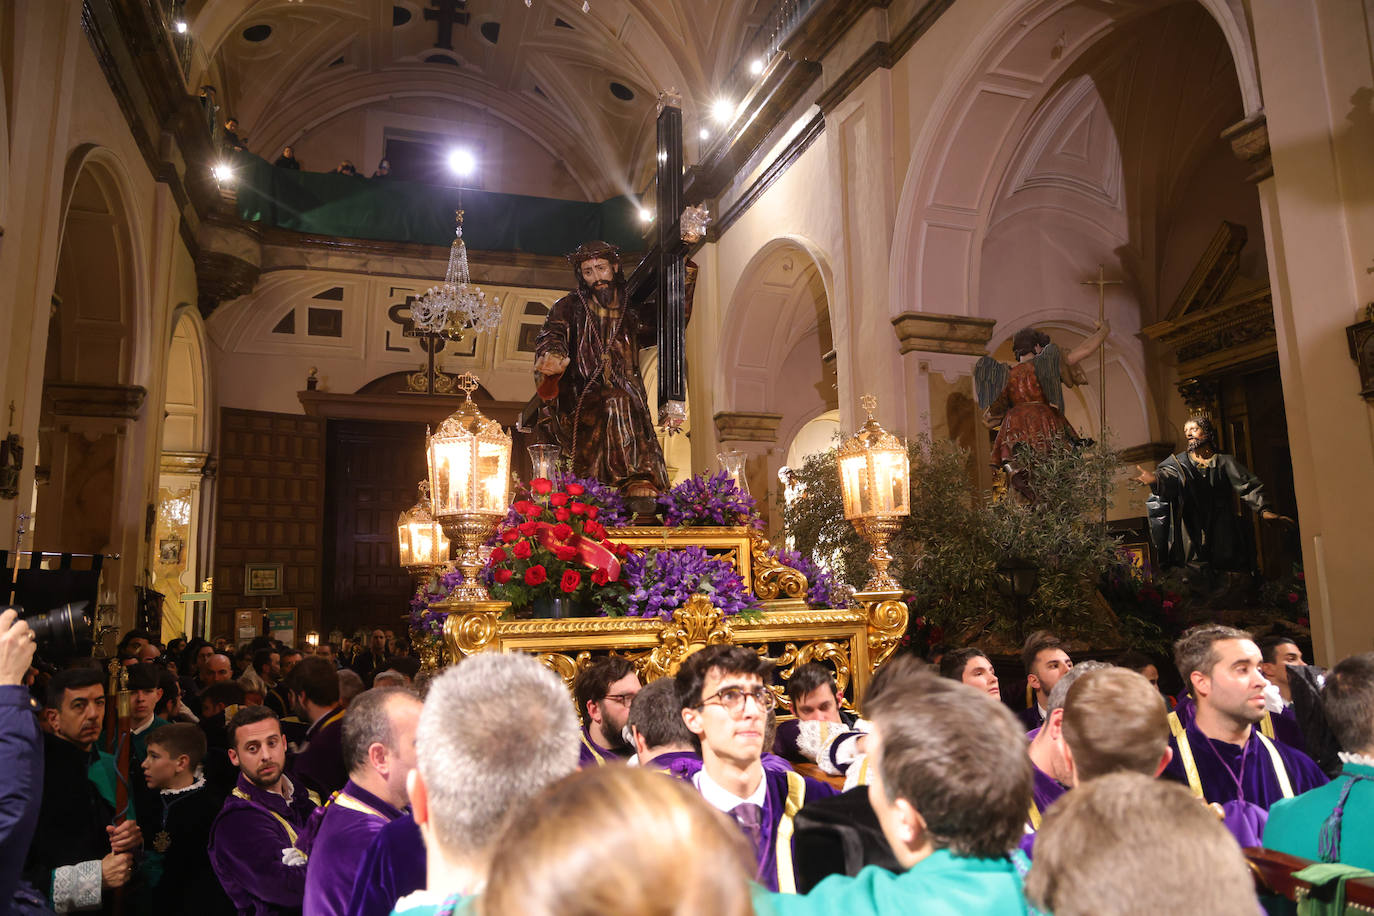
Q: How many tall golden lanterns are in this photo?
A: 3